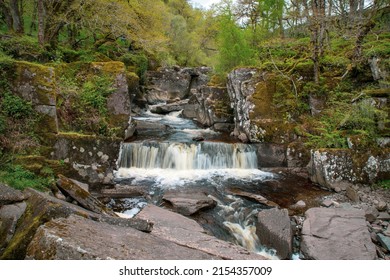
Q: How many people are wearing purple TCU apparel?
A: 0